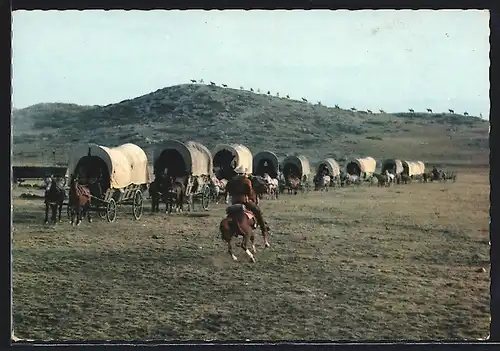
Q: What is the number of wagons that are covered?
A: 9